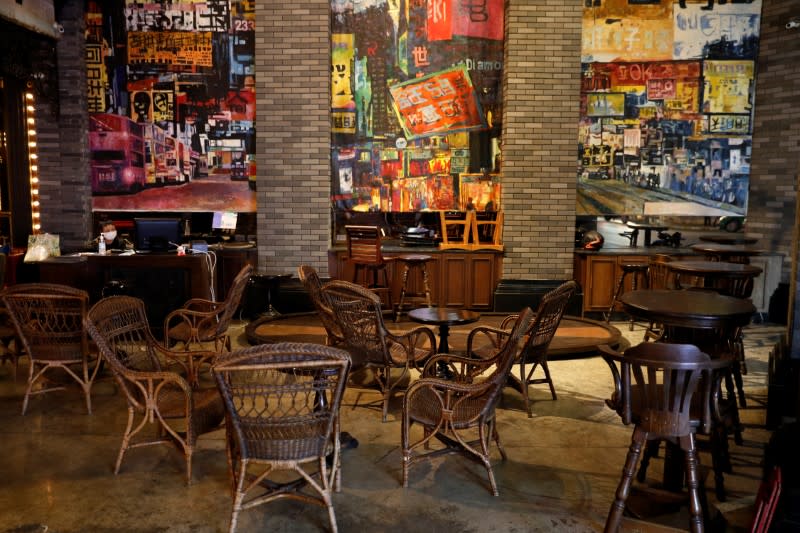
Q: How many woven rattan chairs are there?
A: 8